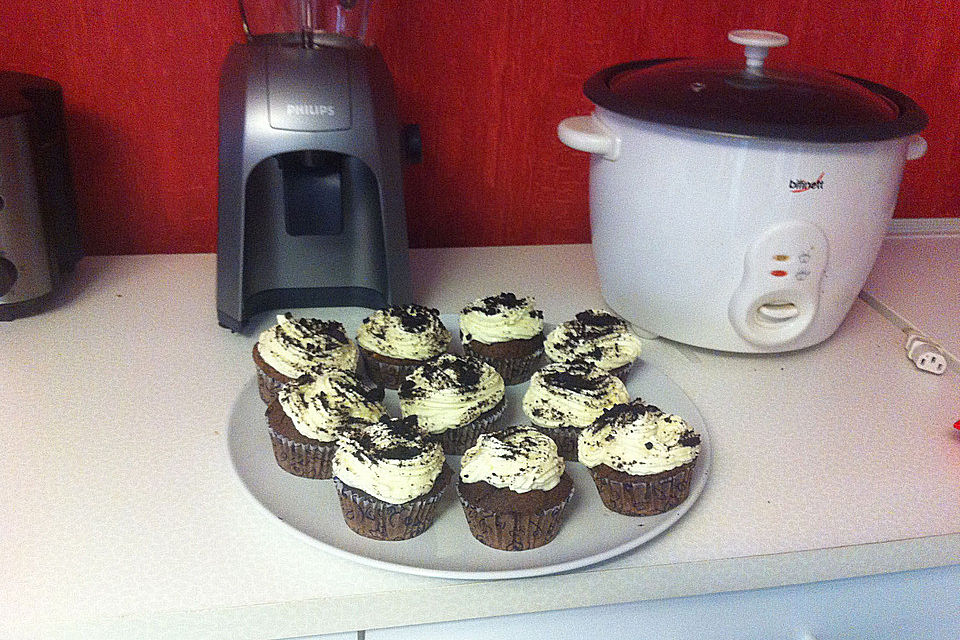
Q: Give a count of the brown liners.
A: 10